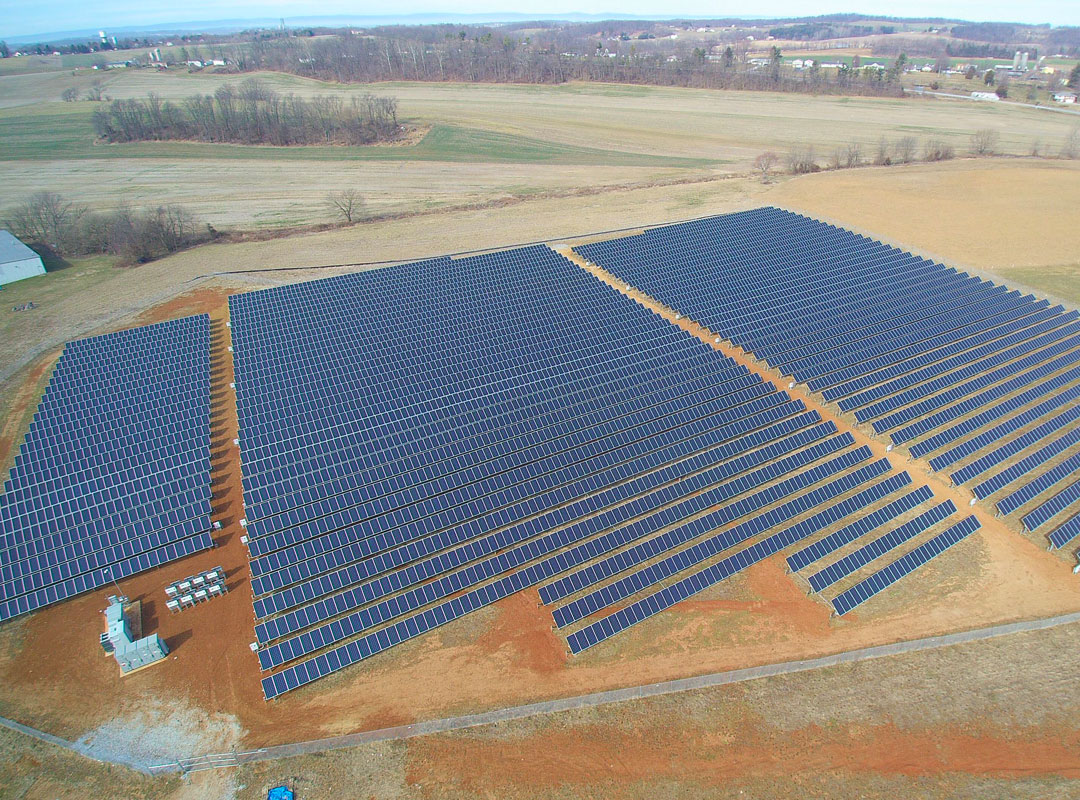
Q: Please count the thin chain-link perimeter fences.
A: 1